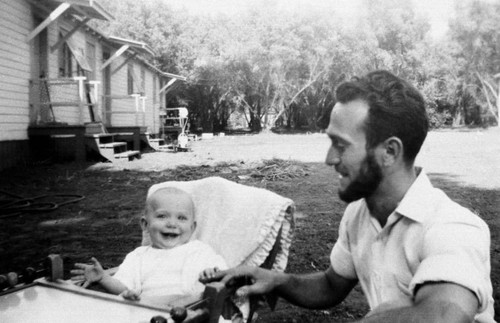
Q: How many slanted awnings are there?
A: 3